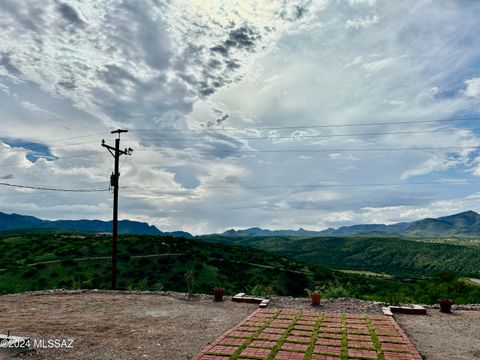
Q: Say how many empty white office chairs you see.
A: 0